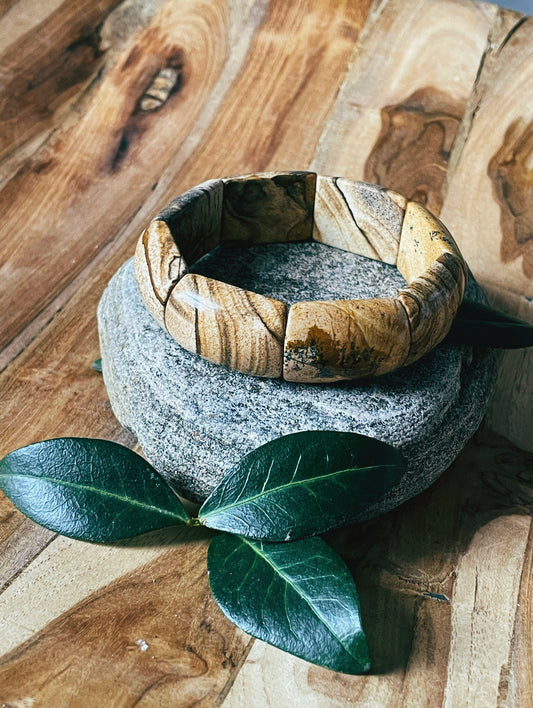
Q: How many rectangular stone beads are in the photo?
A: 8